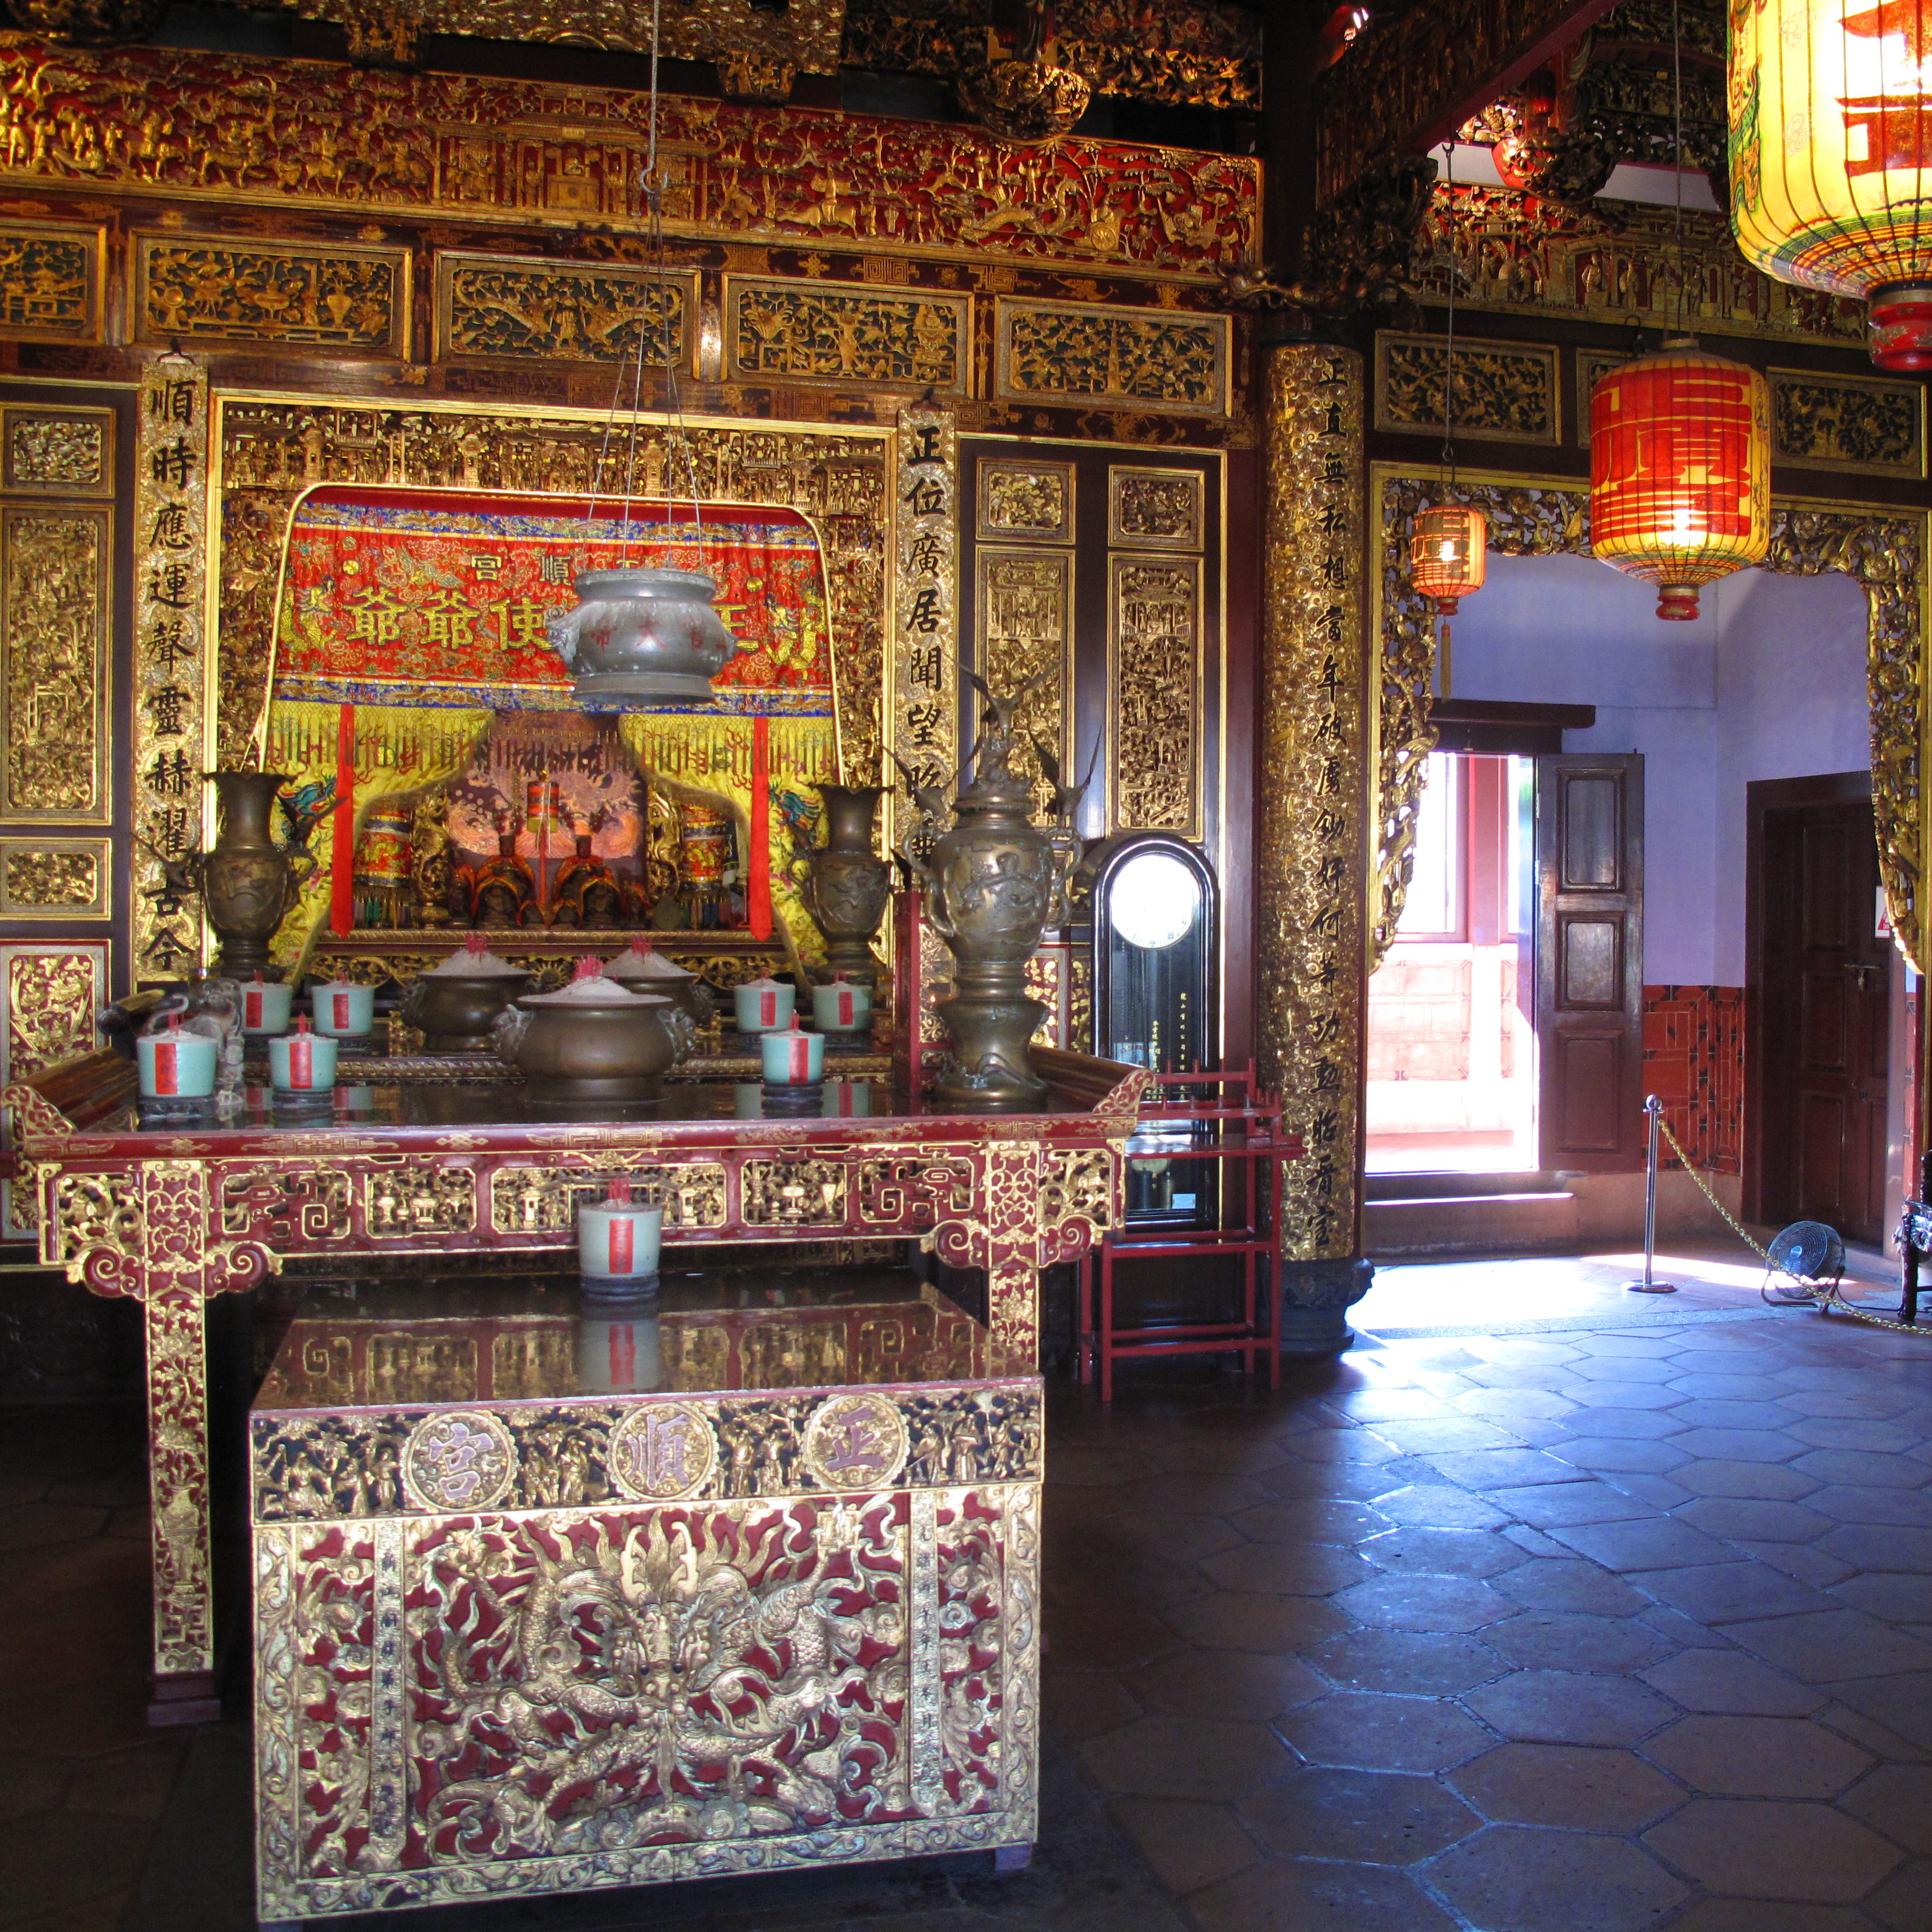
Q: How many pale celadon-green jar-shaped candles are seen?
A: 8